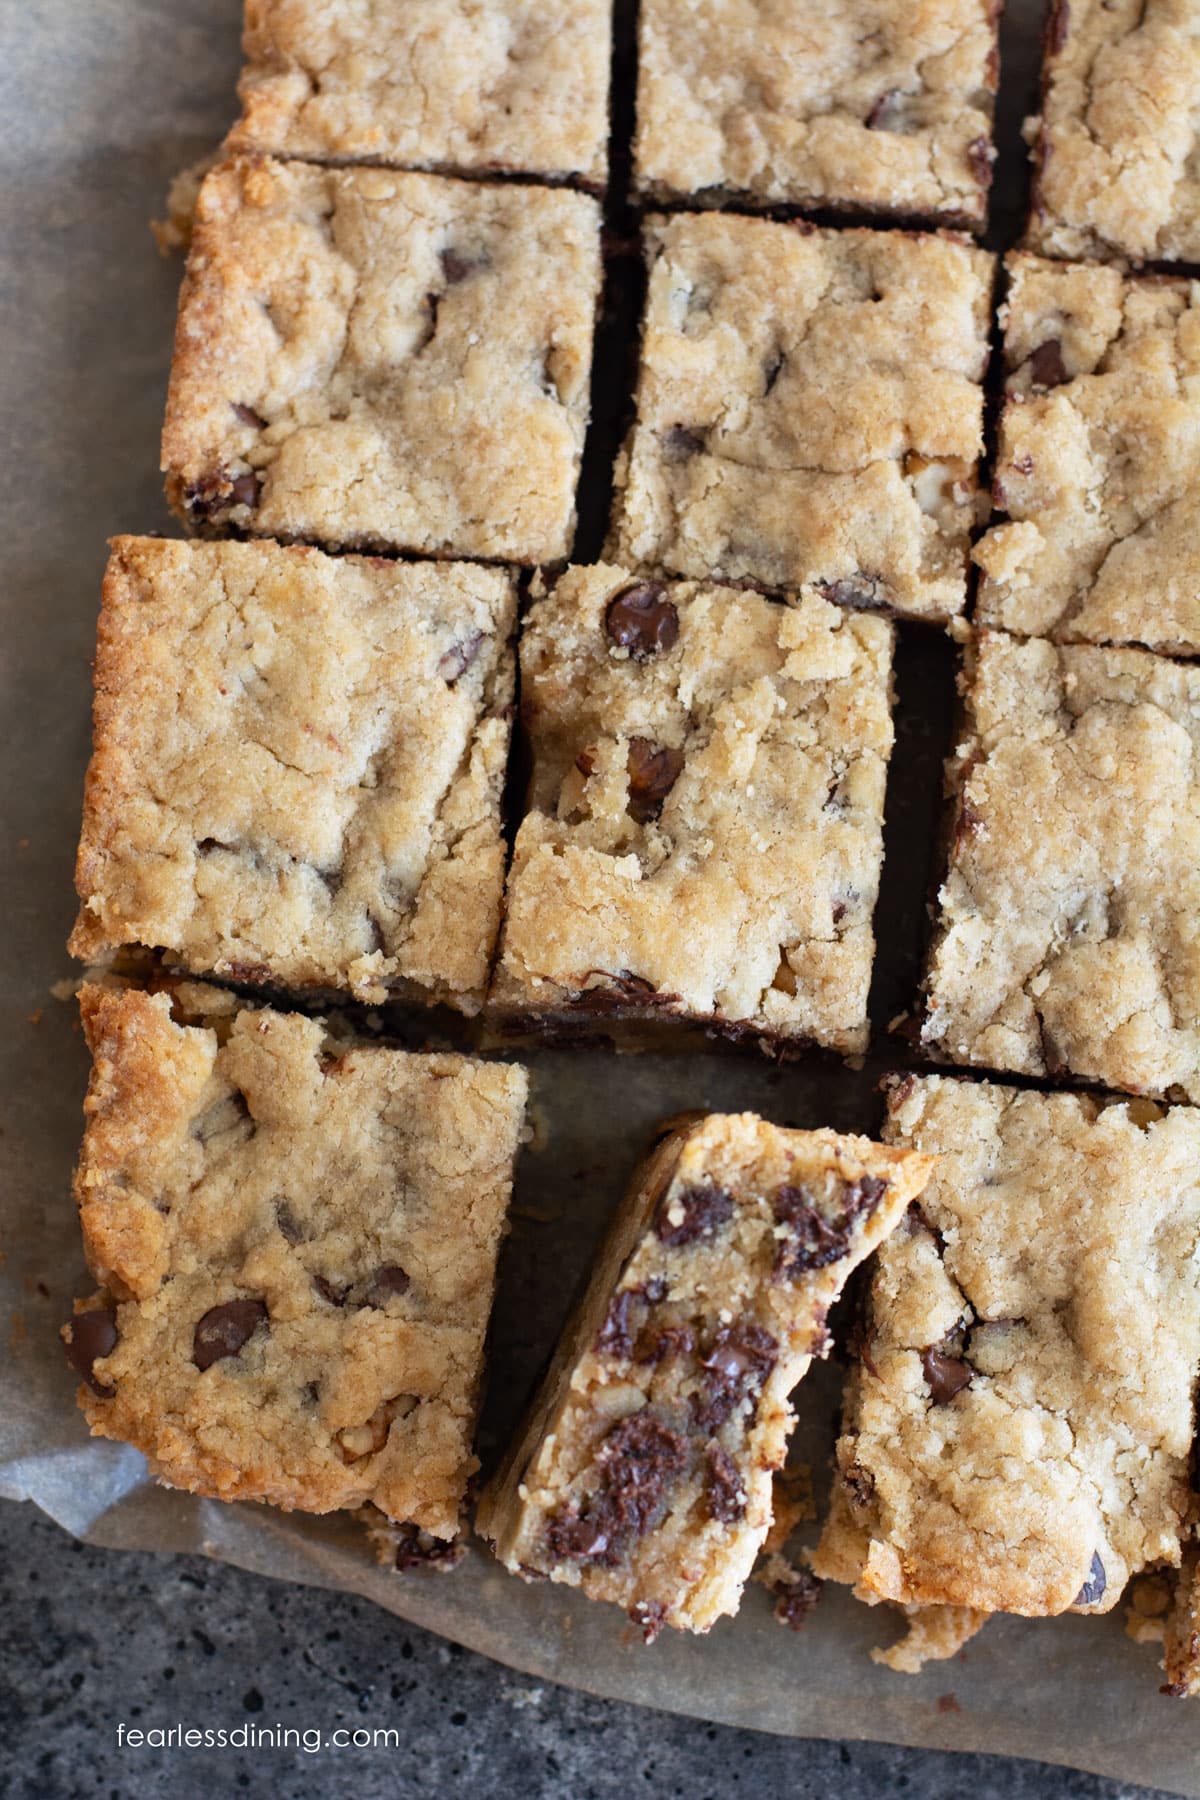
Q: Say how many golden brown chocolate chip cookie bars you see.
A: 12